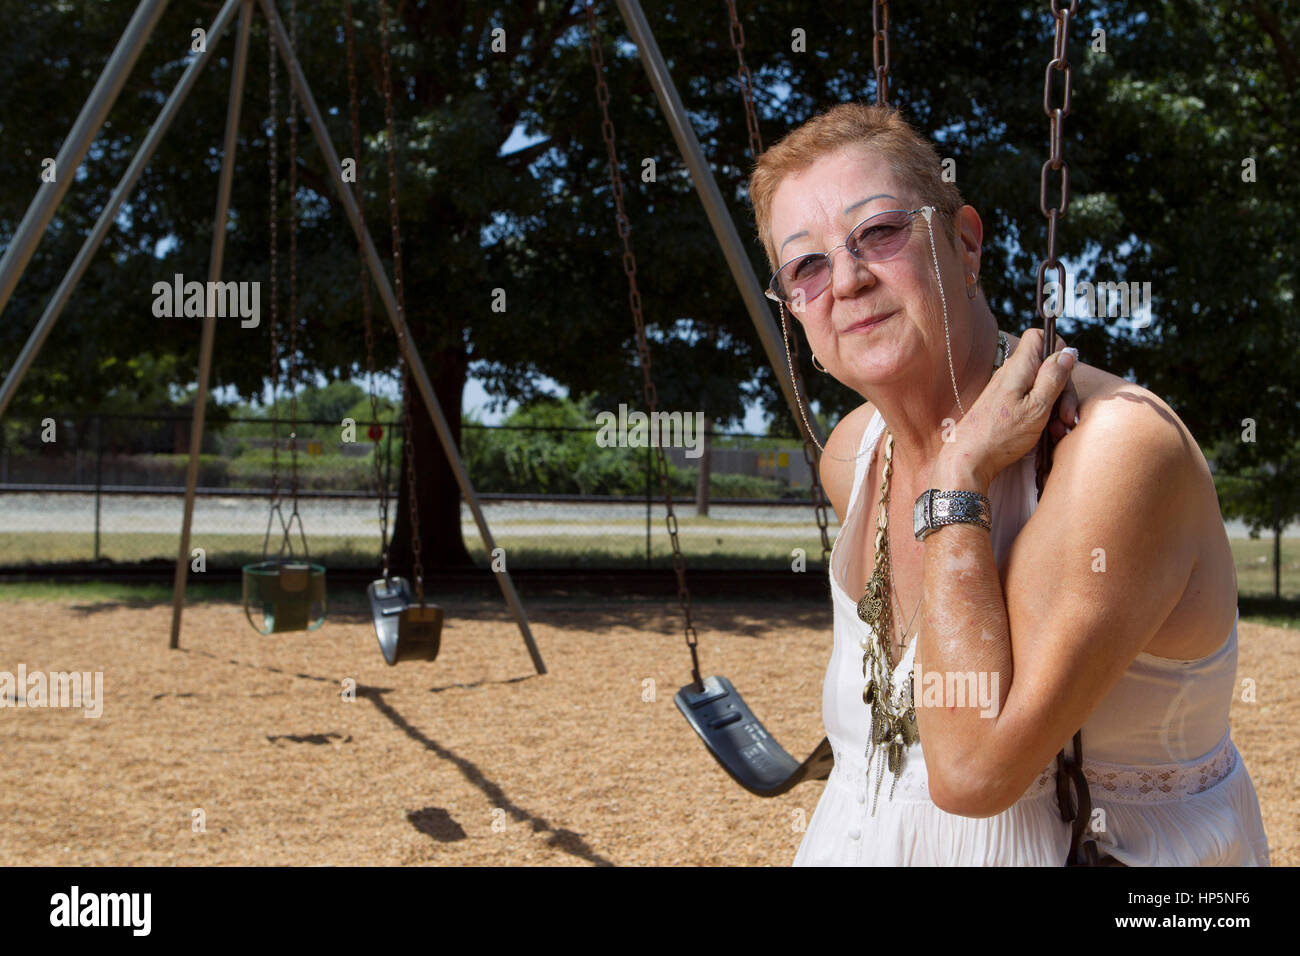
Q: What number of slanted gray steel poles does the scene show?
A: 5